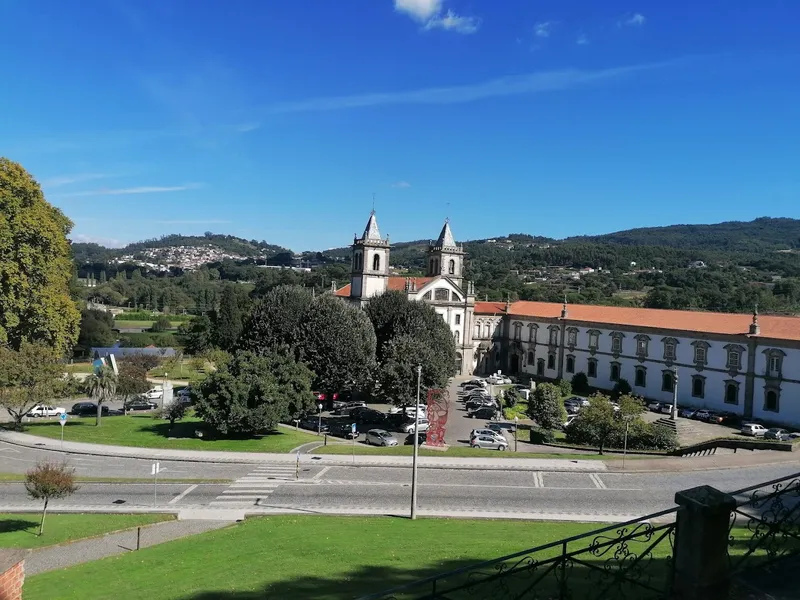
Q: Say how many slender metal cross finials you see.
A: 2